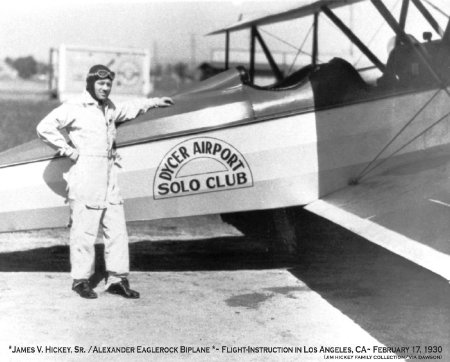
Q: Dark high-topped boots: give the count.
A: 2